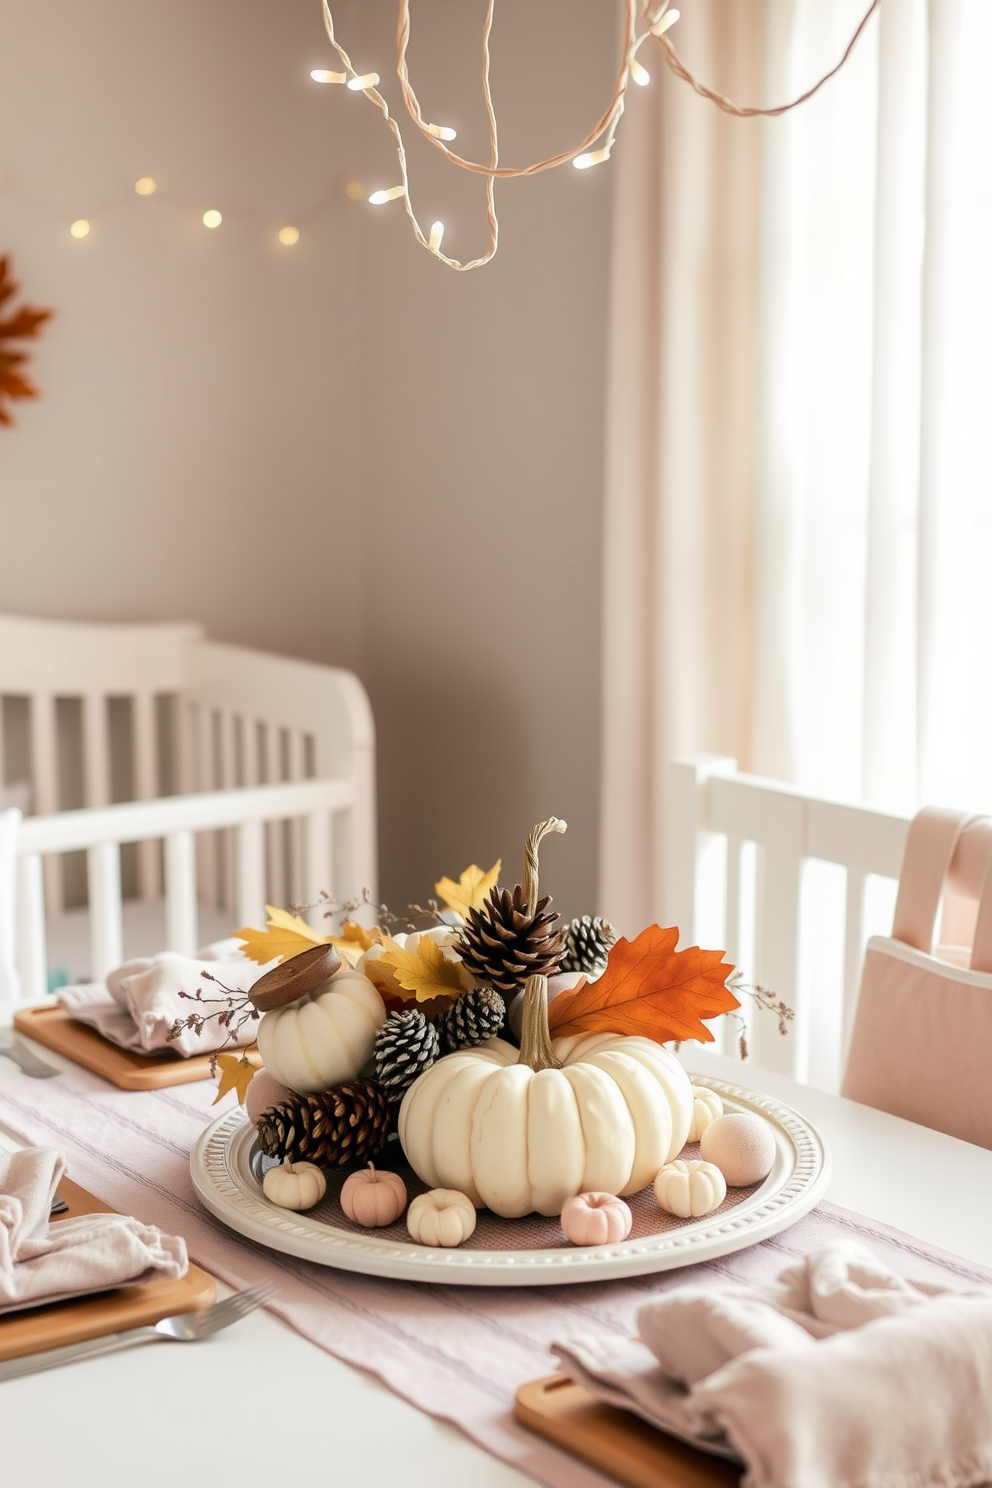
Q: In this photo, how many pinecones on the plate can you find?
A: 5